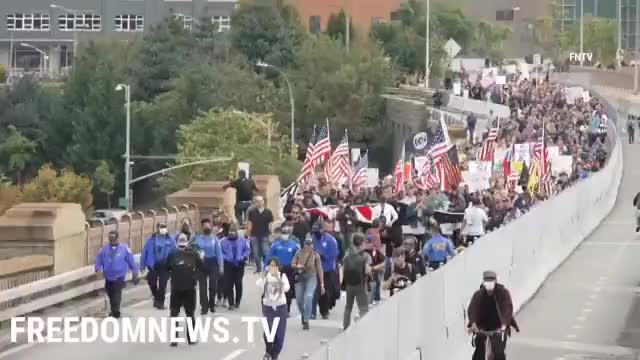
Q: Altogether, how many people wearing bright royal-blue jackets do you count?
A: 7